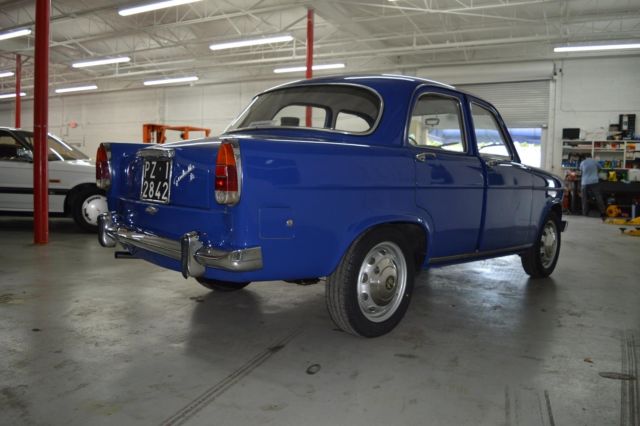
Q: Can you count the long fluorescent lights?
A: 10